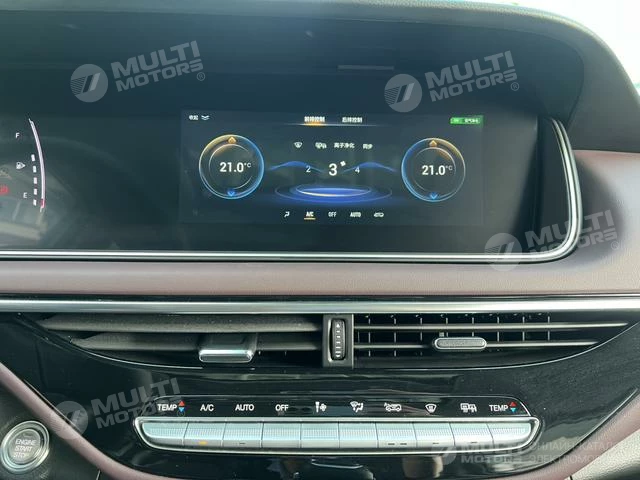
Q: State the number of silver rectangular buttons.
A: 10